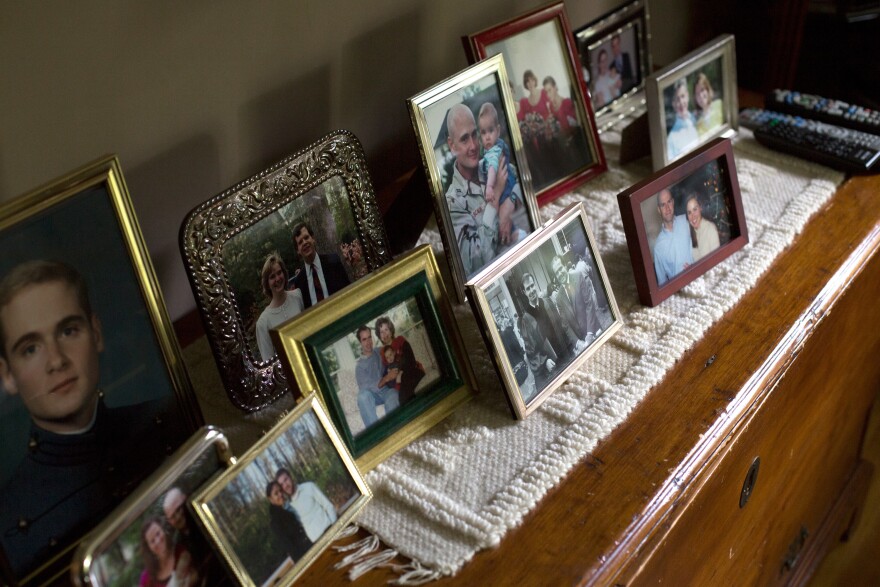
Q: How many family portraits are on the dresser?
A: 11